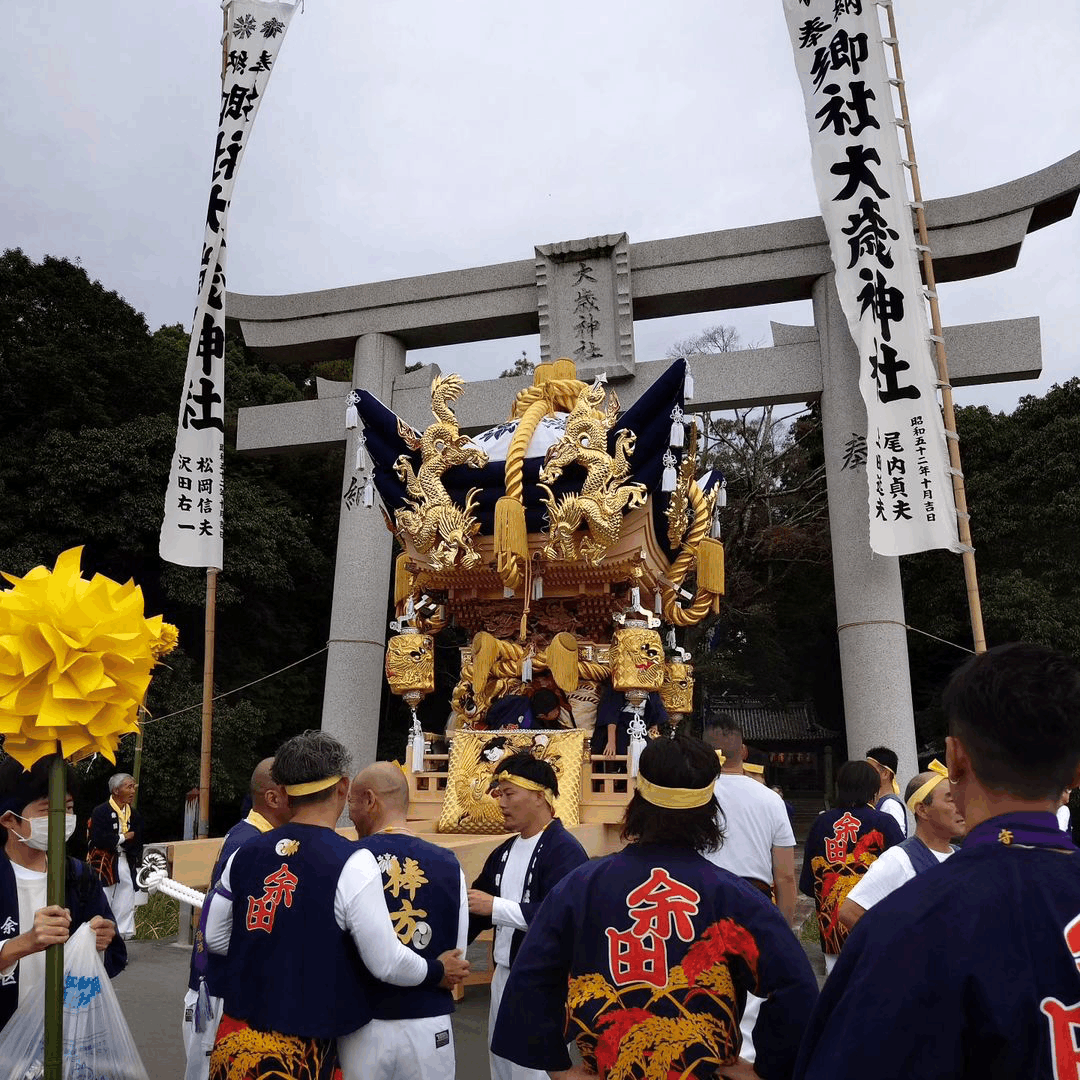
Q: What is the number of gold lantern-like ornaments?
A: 3